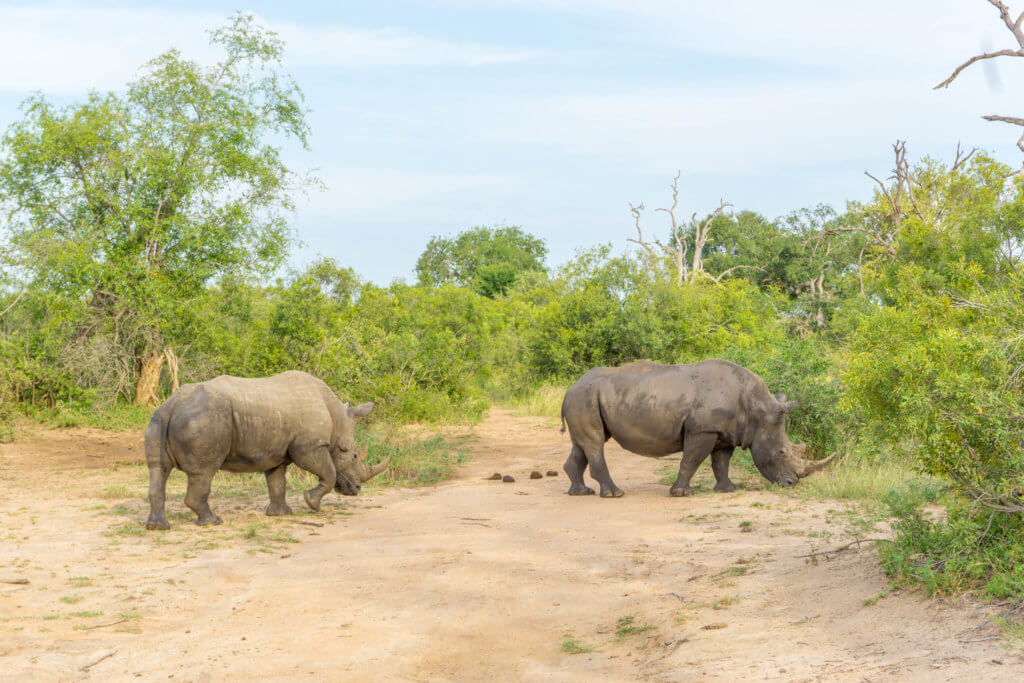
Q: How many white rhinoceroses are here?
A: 2